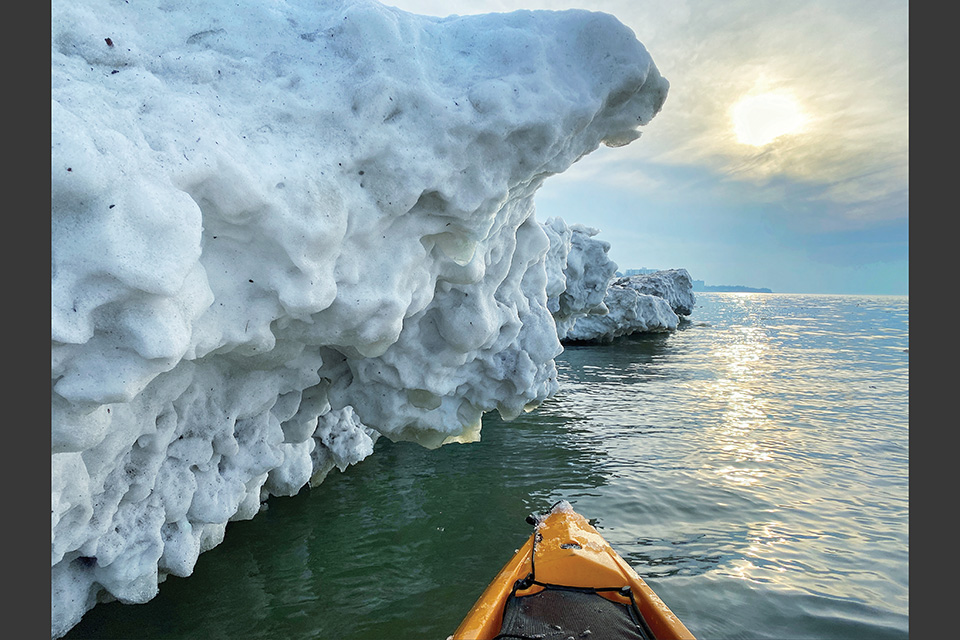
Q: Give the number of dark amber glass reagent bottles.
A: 0